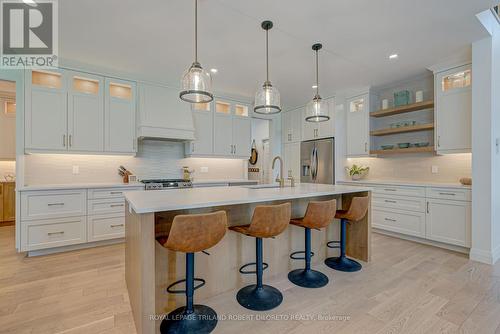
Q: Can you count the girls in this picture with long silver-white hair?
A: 0